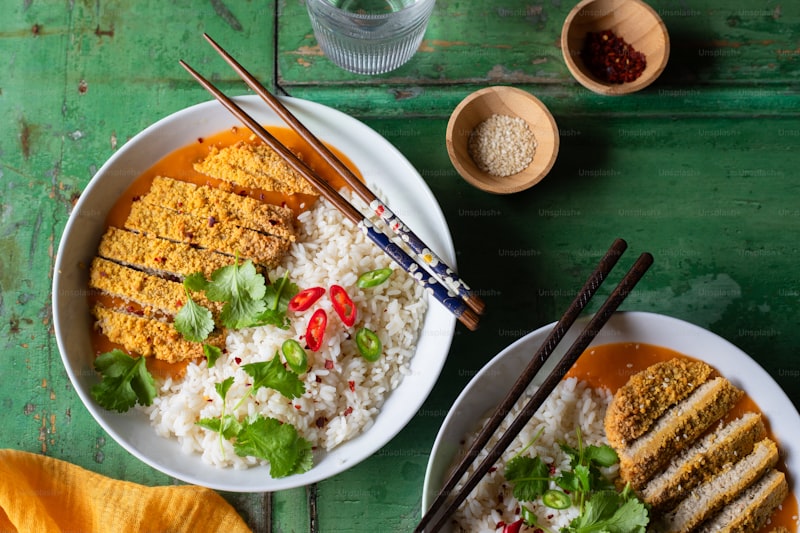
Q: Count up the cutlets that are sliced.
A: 2